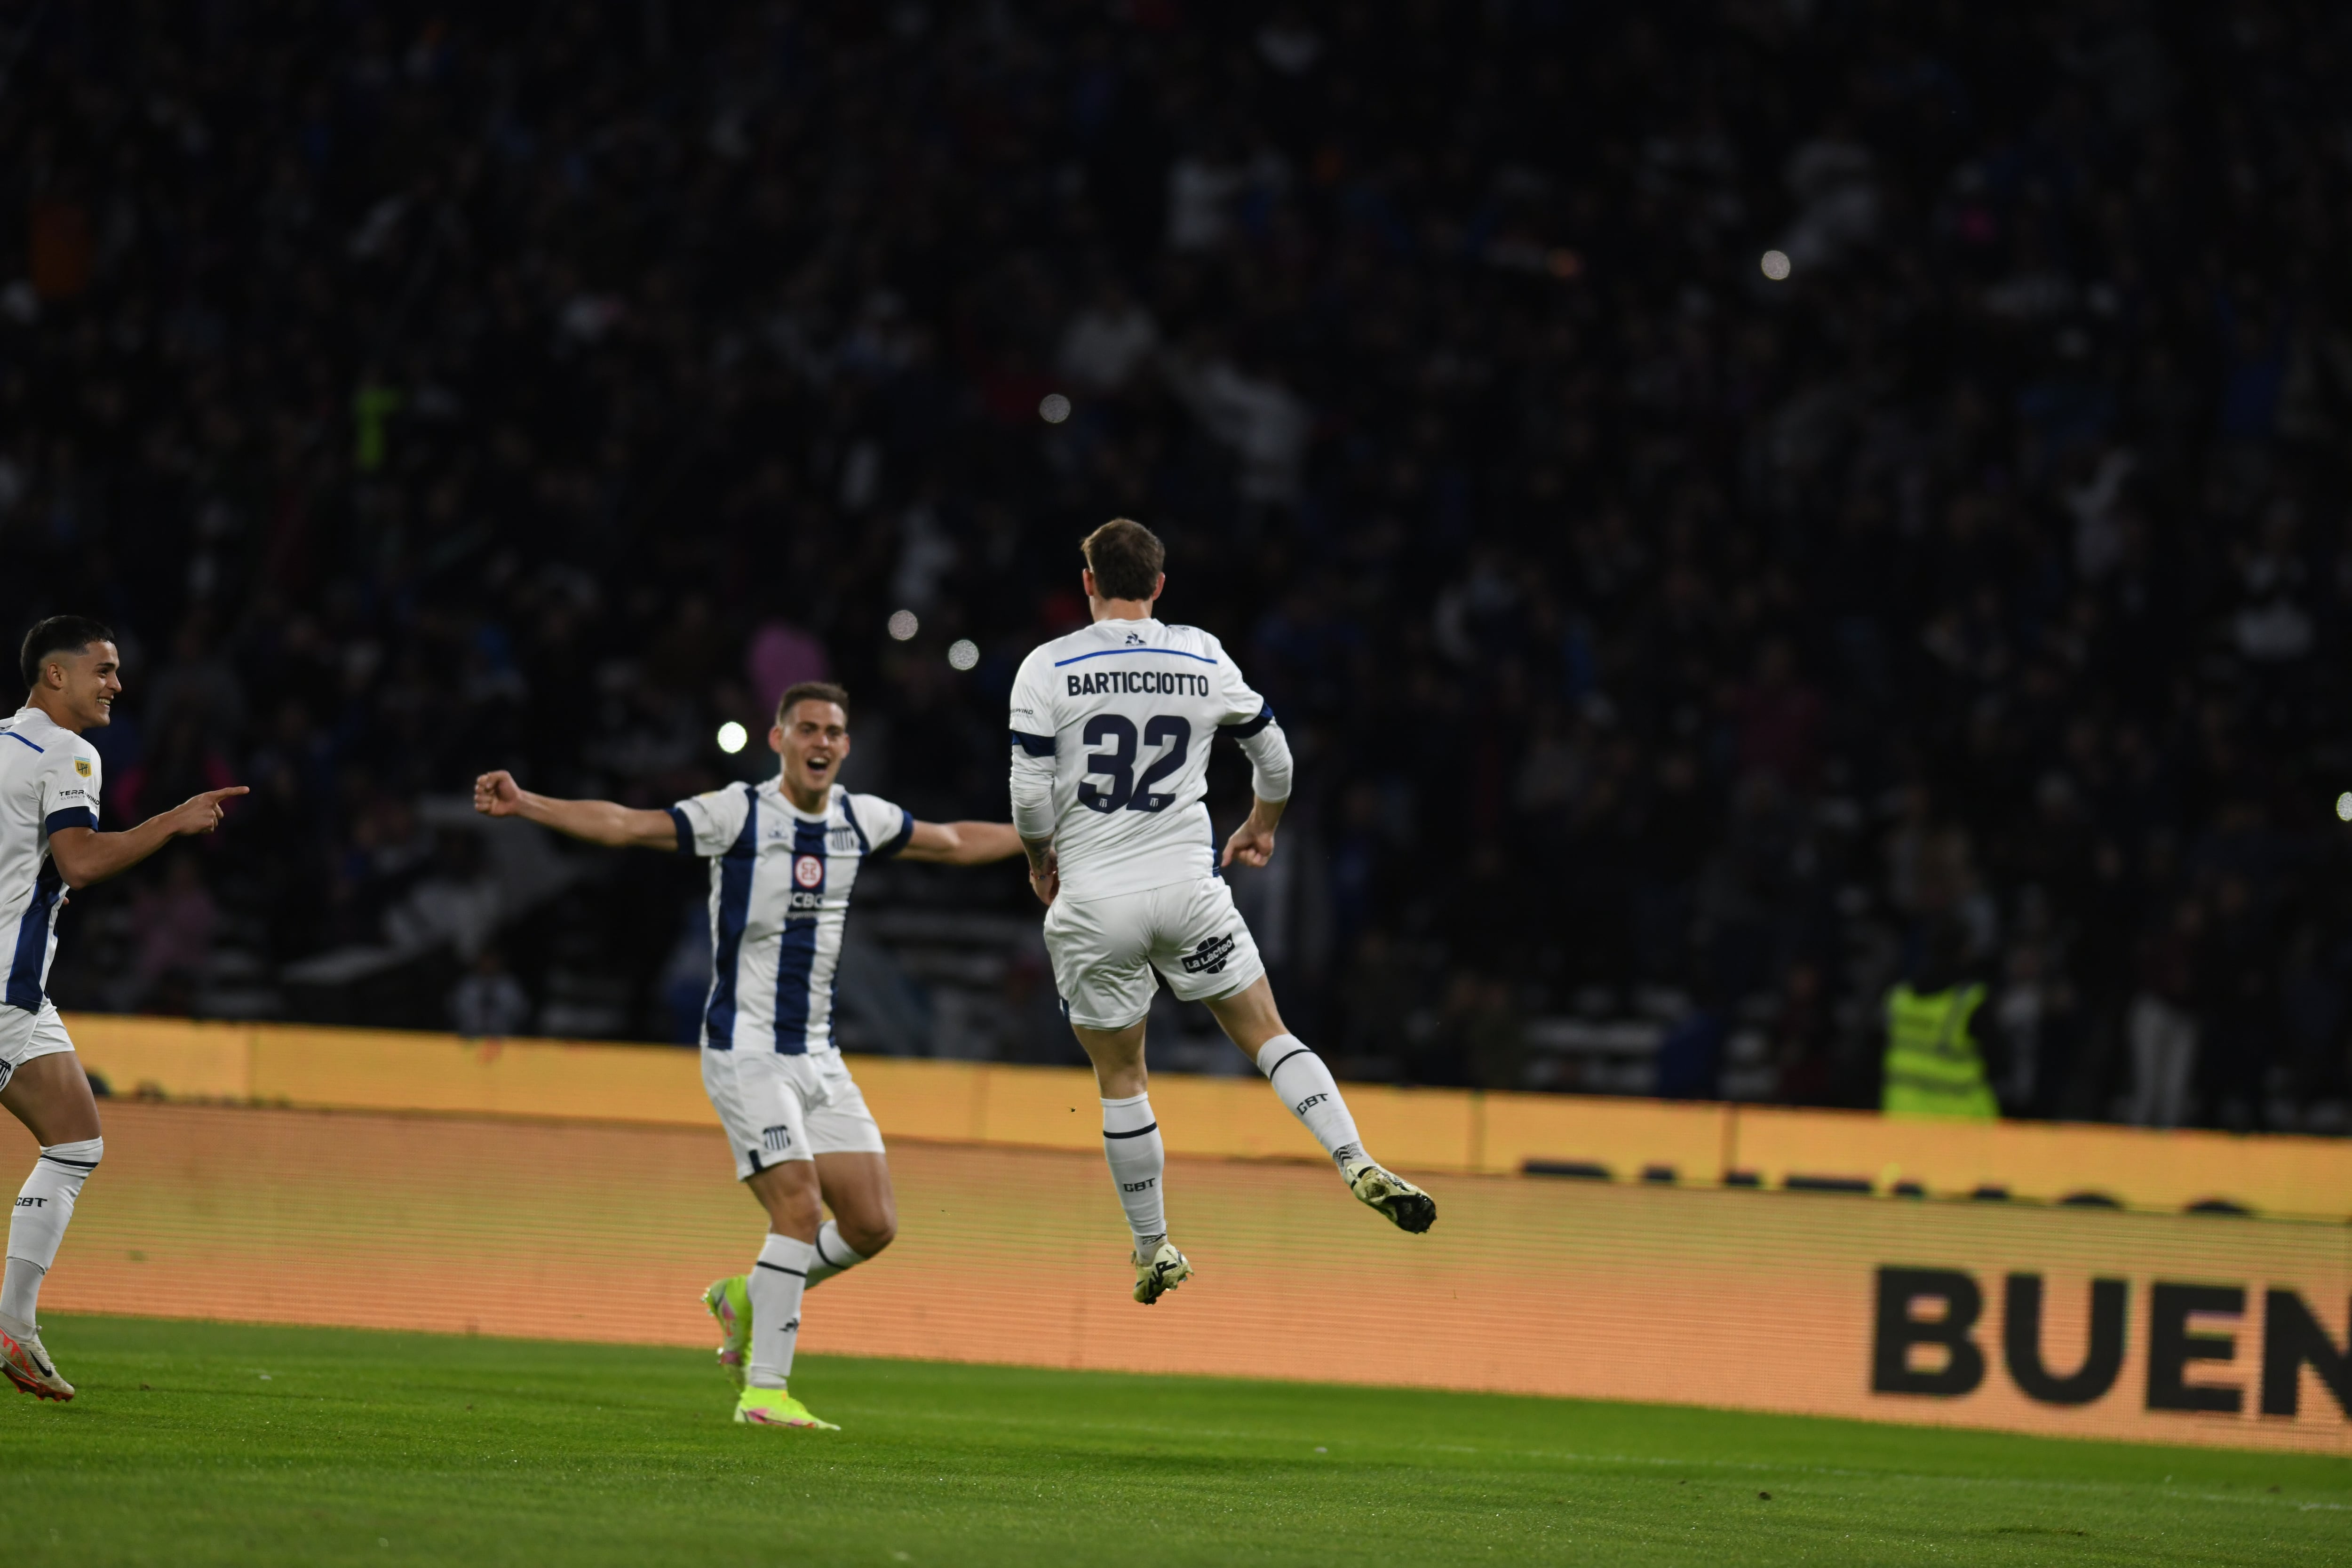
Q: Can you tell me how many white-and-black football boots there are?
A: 2